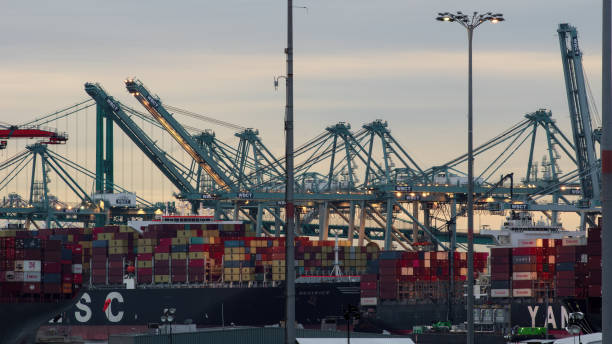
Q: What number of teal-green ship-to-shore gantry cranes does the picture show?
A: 7